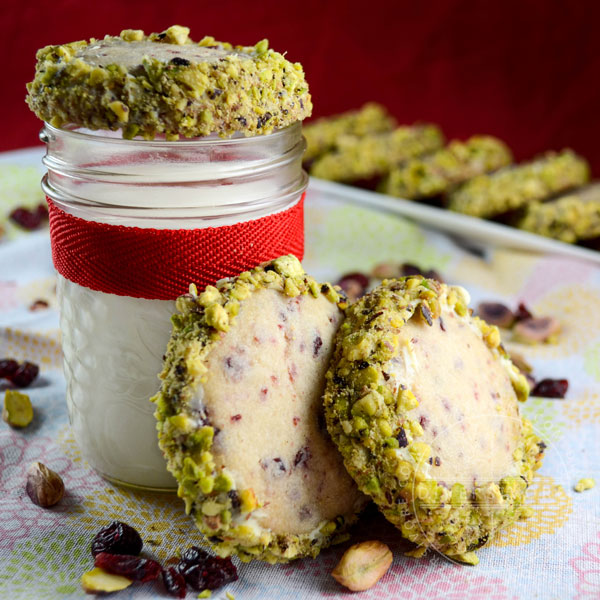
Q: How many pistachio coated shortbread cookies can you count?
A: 8